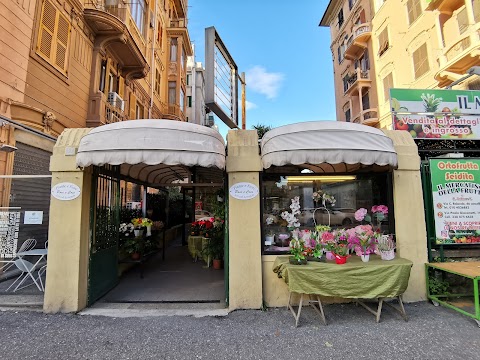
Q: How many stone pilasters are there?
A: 3